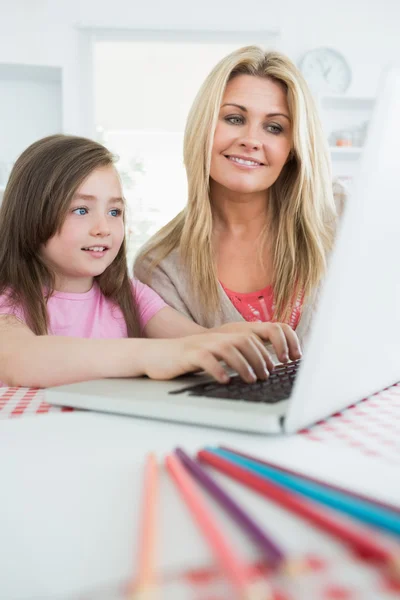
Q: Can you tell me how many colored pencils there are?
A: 6